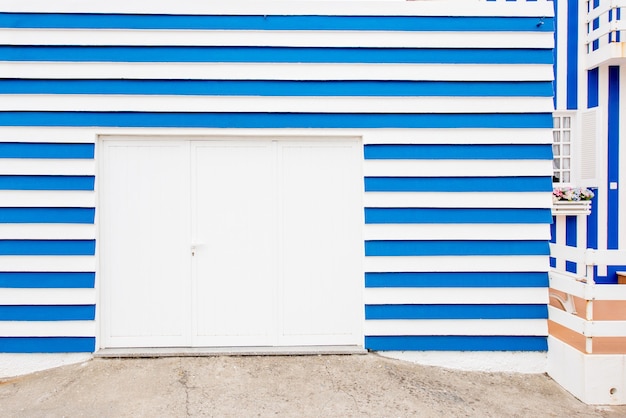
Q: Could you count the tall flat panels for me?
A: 3